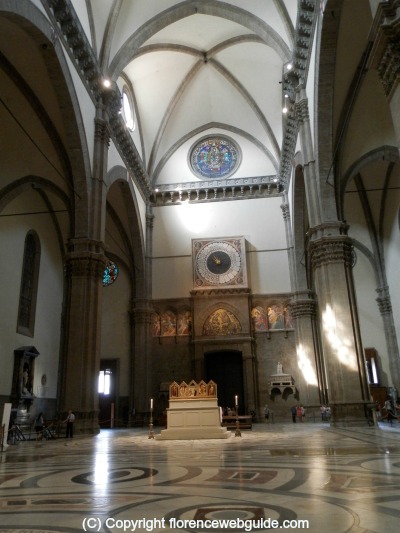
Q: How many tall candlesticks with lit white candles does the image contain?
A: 2